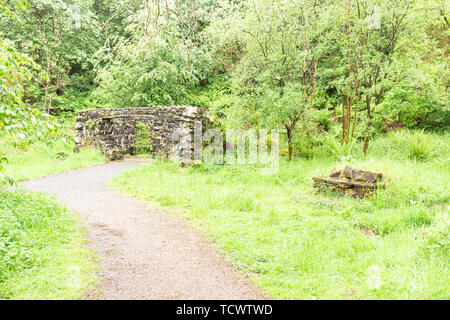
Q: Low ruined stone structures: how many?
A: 2